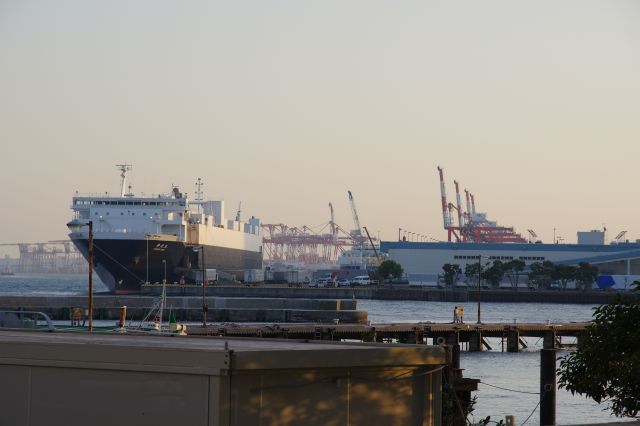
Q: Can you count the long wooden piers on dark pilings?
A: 1